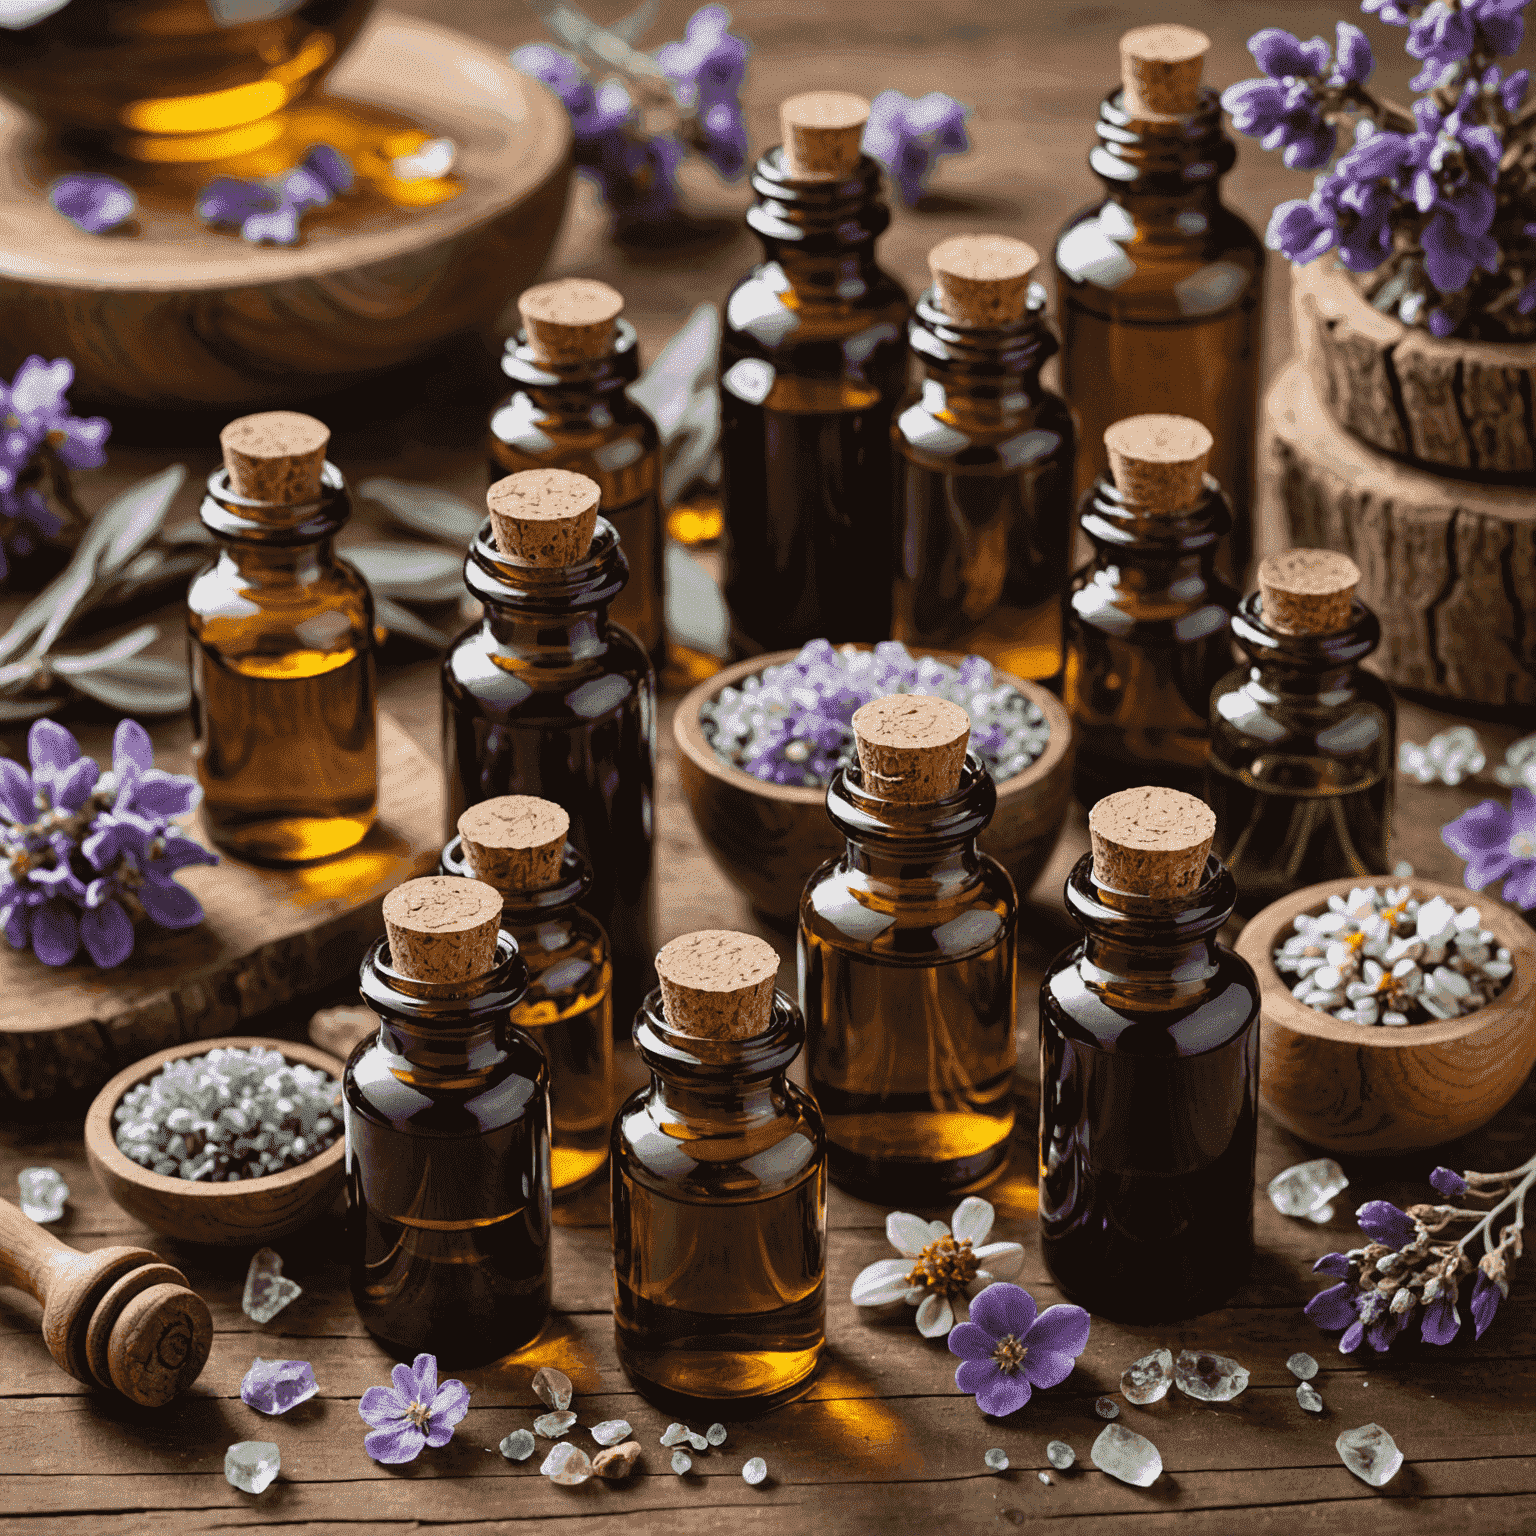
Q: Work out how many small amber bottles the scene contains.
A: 13